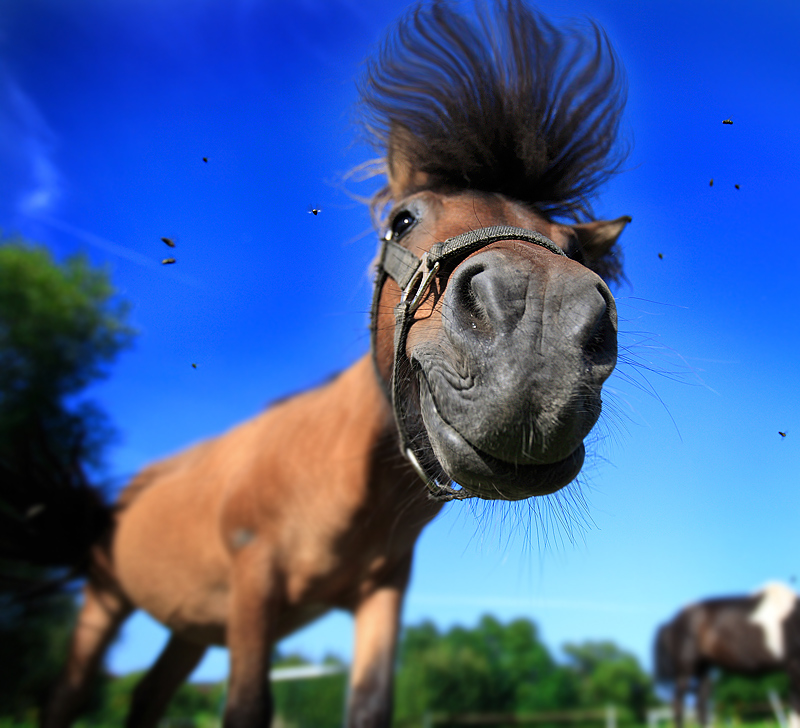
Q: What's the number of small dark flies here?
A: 10